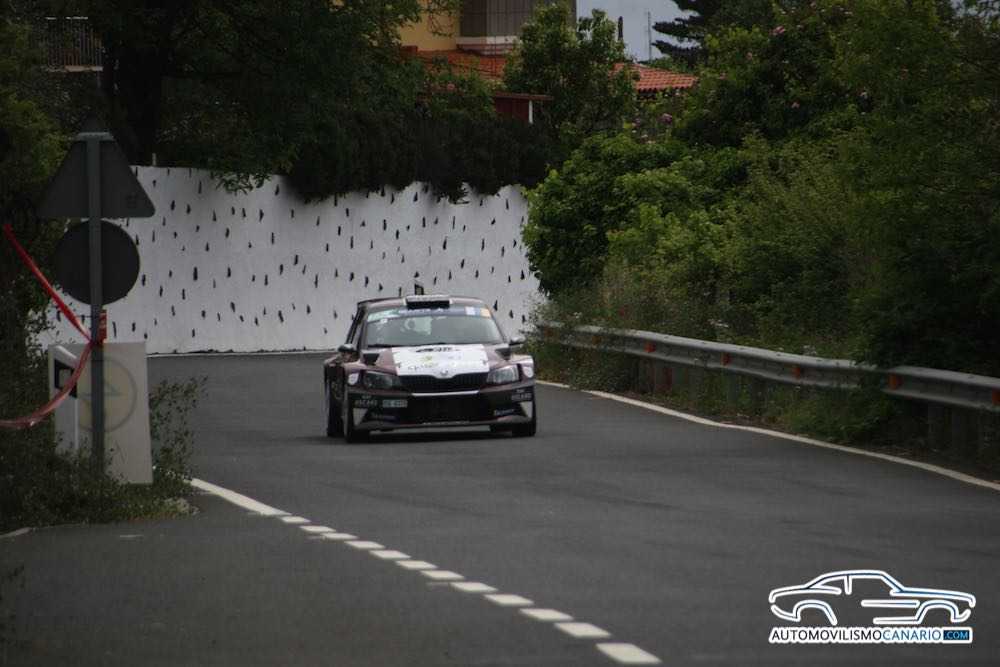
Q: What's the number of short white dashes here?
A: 12